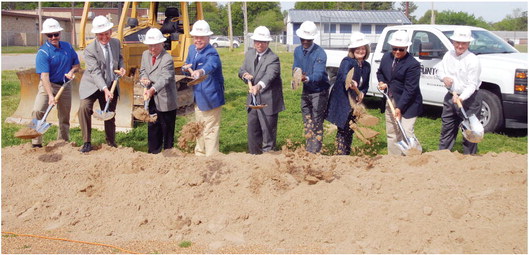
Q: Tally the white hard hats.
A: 9